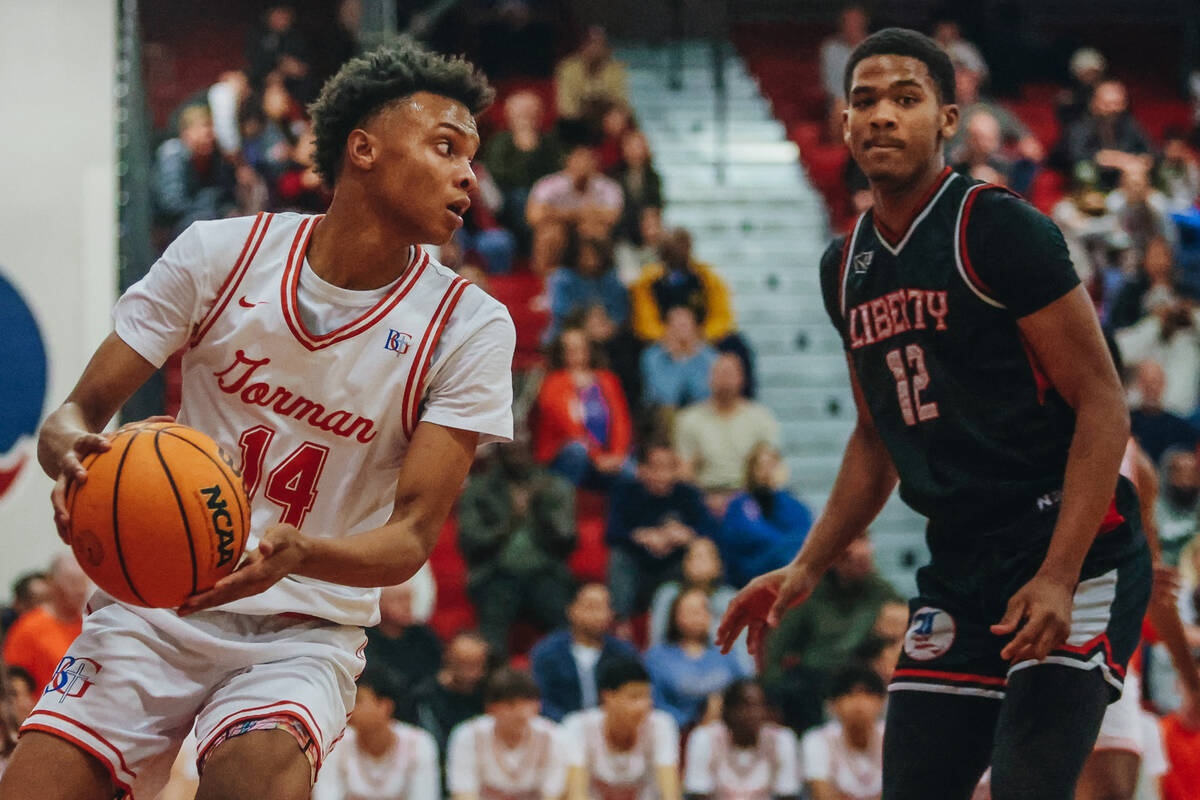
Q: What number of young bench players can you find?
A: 5